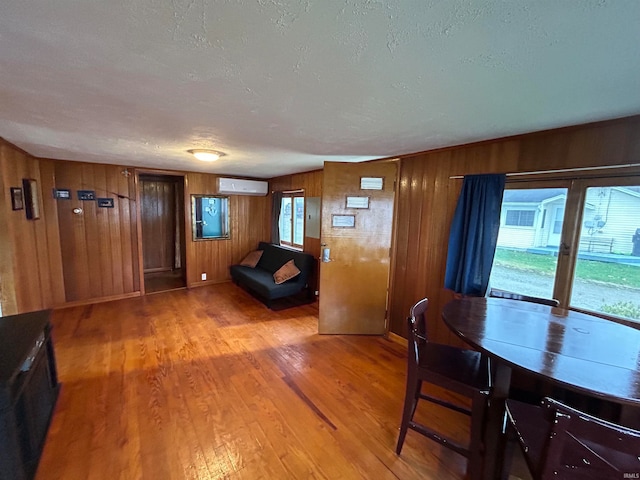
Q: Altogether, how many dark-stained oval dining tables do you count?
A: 1